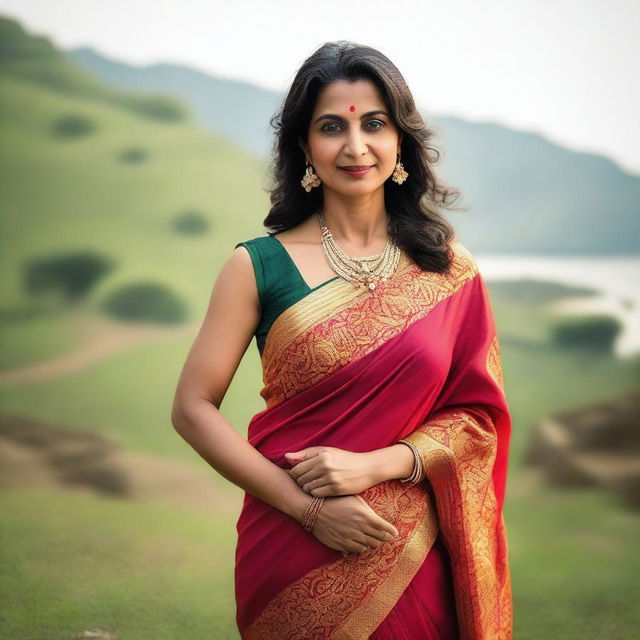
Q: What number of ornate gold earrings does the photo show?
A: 2